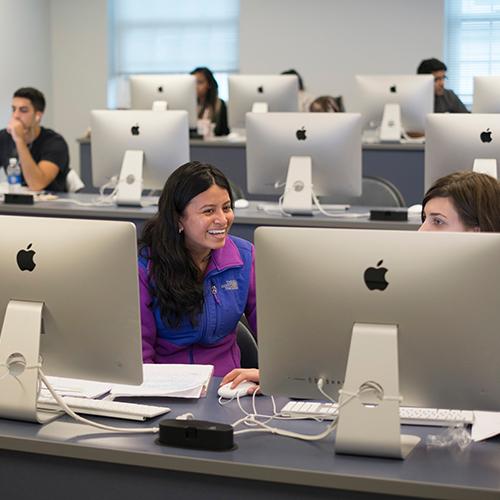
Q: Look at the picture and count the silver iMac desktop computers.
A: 9